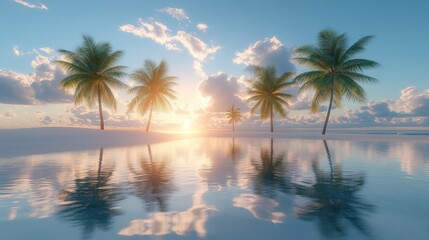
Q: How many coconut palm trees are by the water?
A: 5